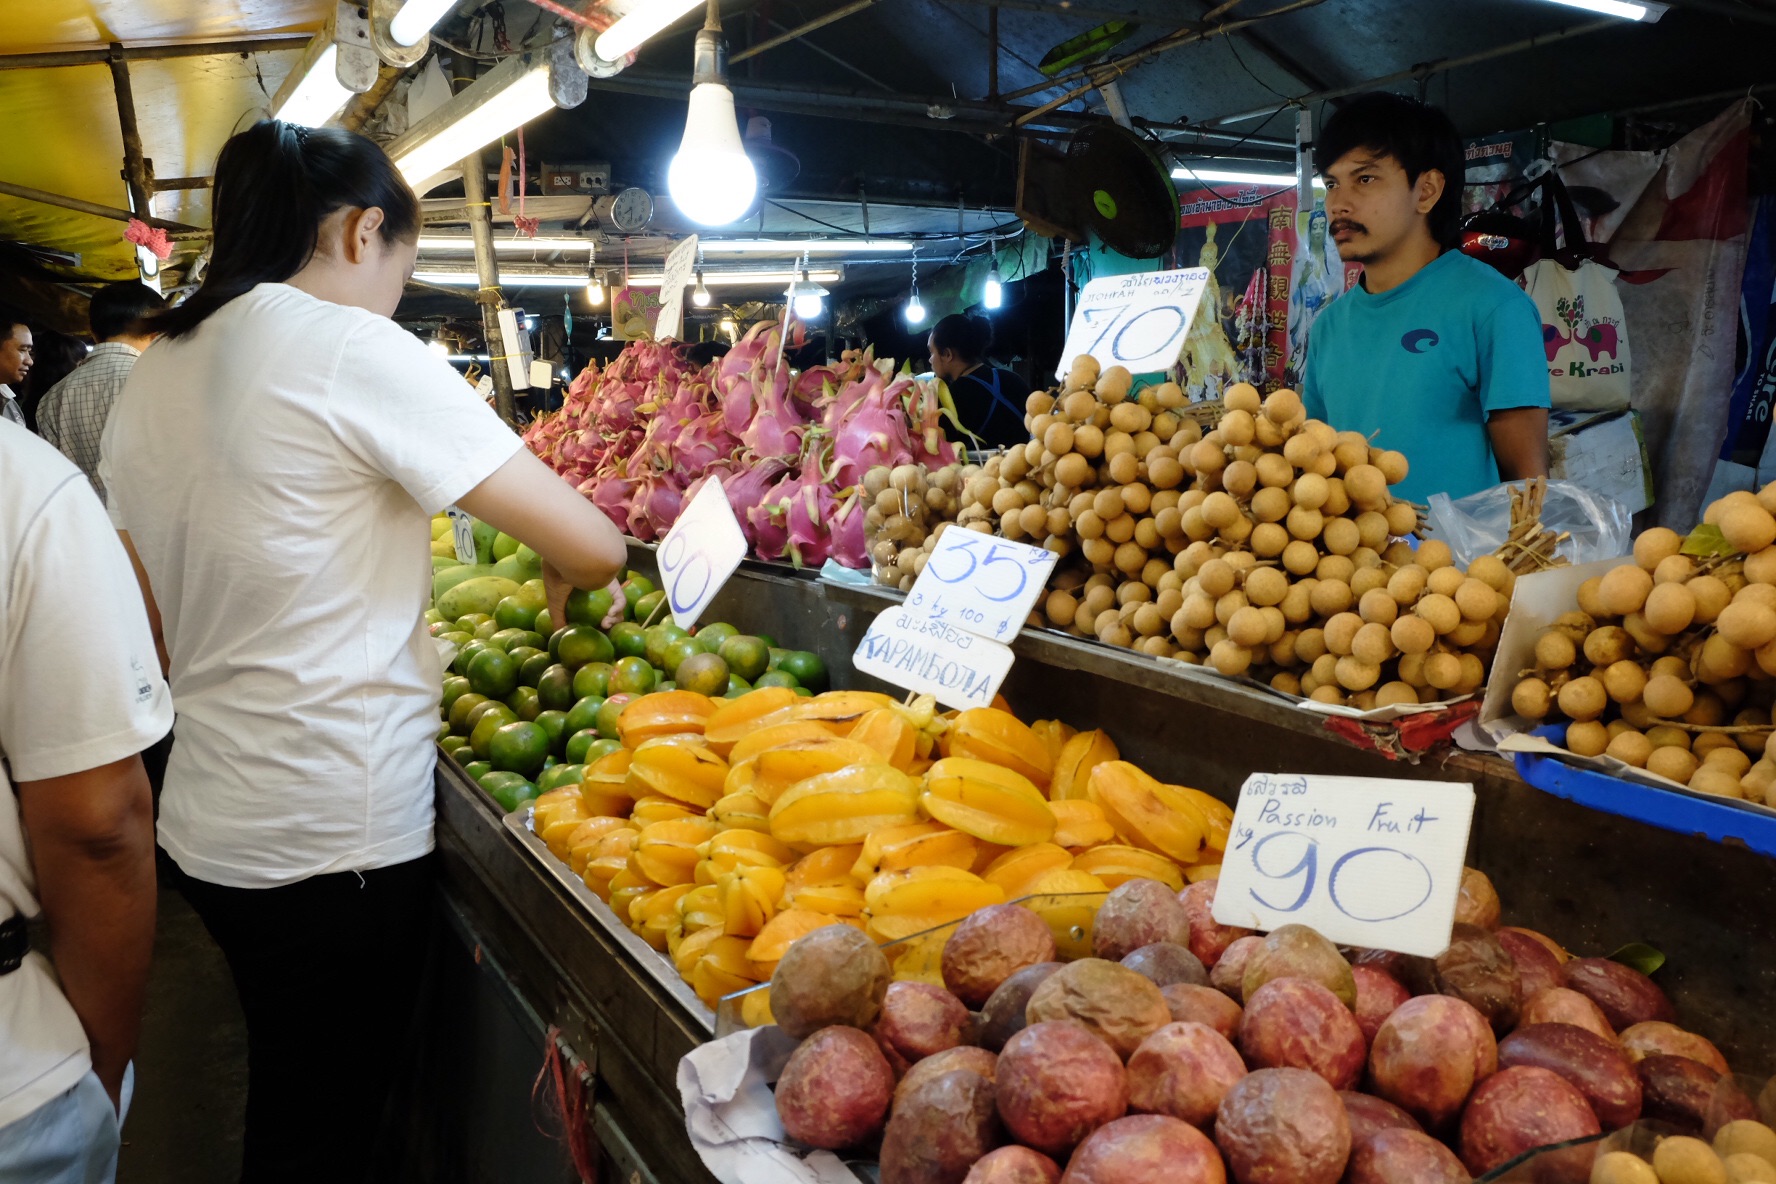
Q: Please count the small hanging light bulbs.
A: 5